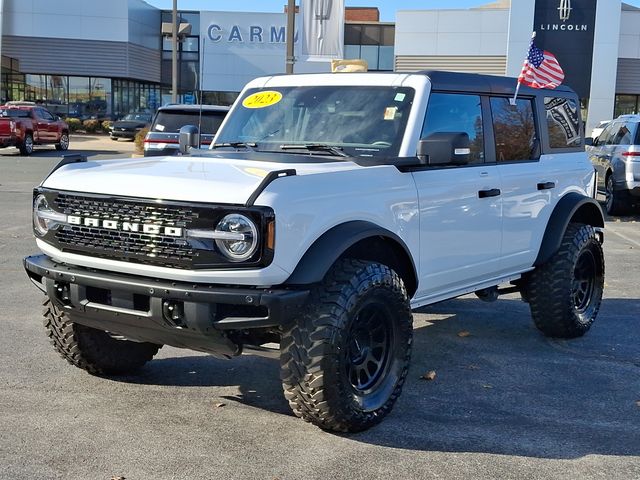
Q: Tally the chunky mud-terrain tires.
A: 3